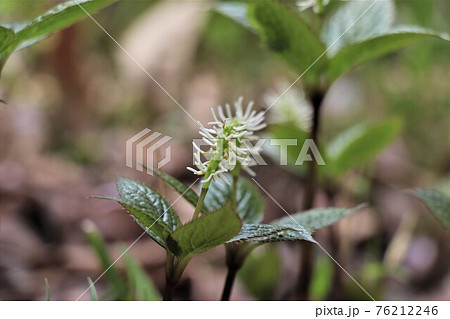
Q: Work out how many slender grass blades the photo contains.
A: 4